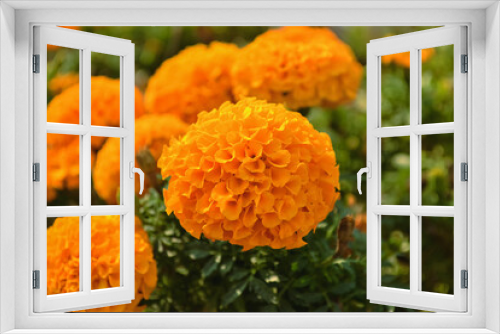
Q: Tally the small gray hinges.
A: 6